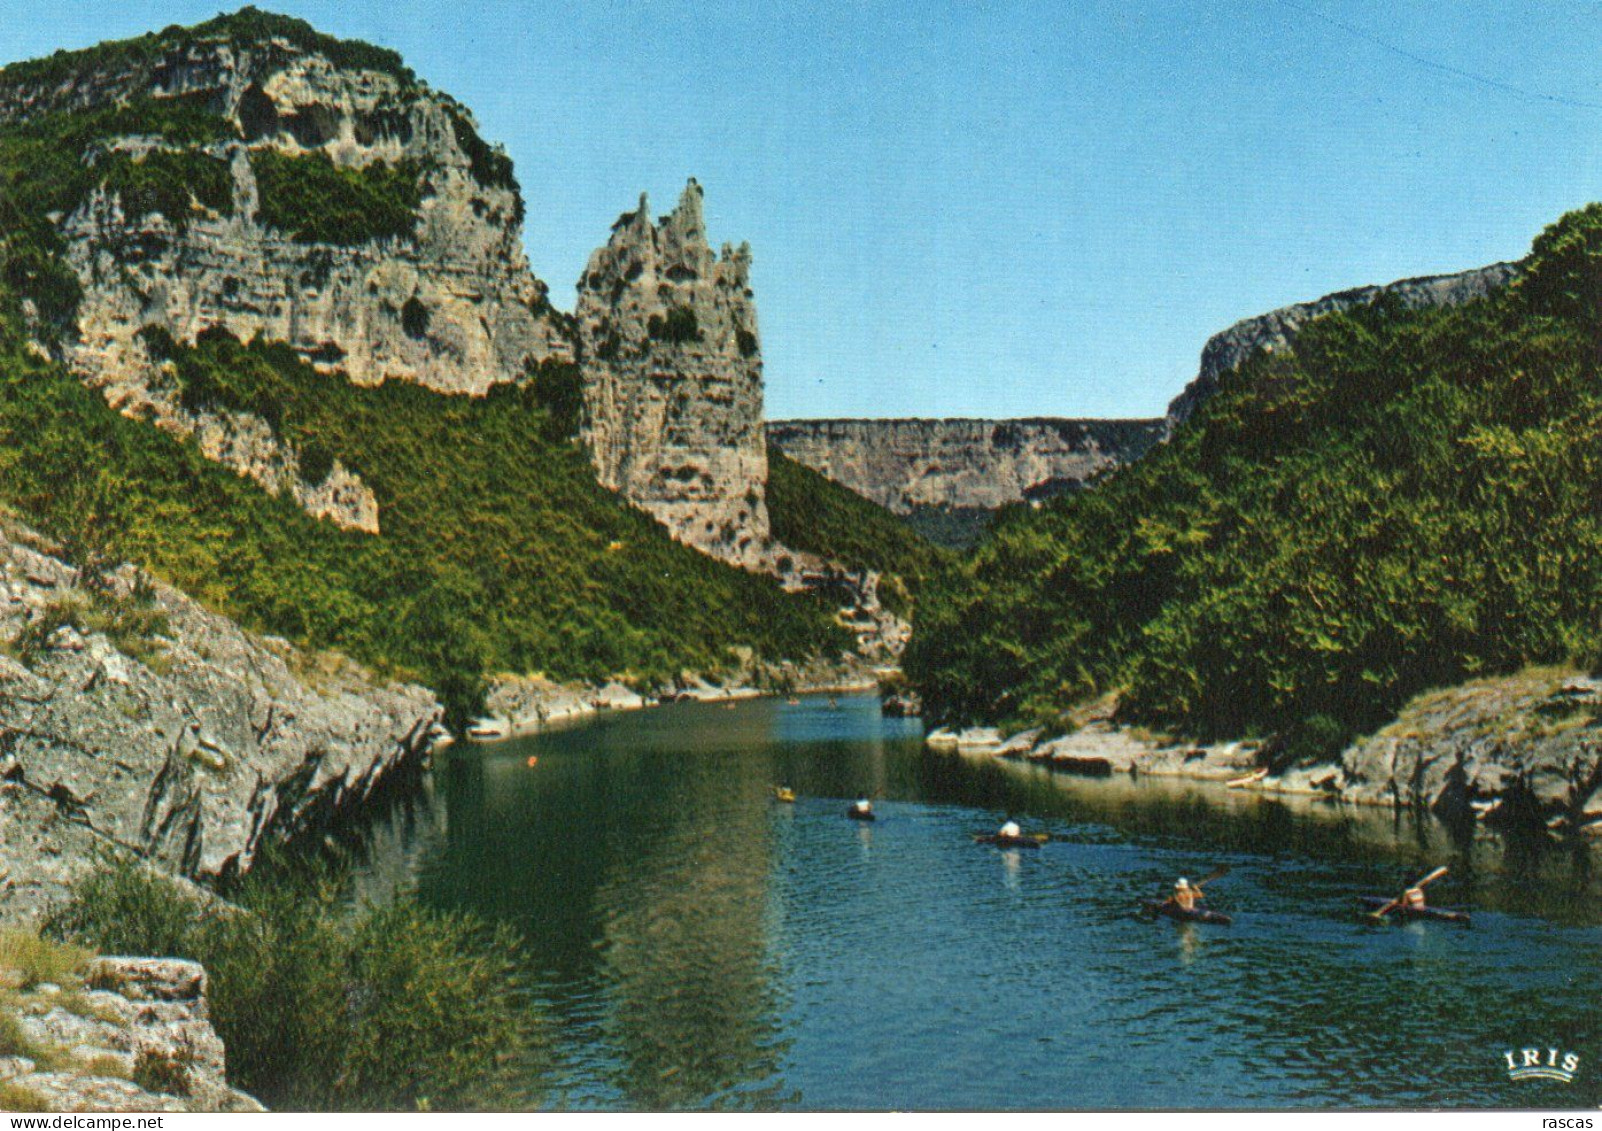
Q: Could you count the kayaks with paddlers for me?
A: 5